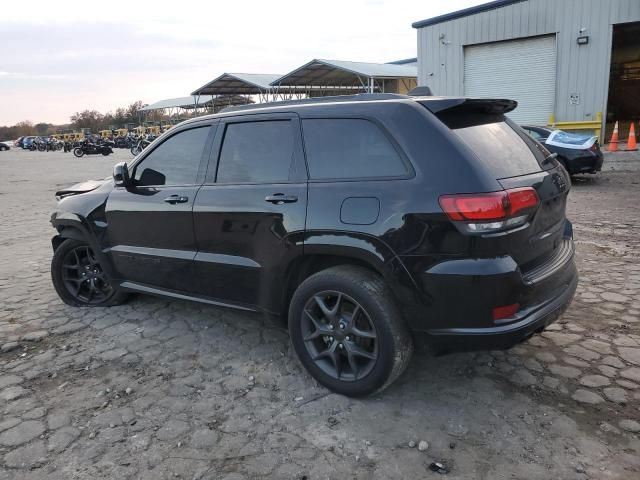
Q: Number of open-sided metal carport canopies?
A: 3